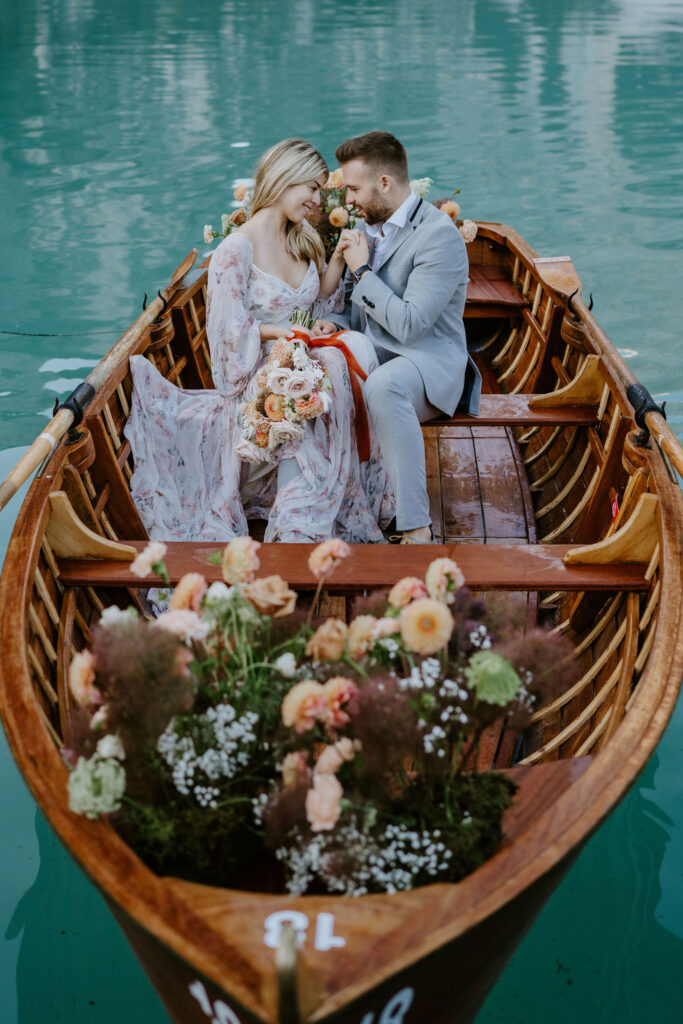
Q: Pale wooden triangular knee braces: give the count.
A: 3